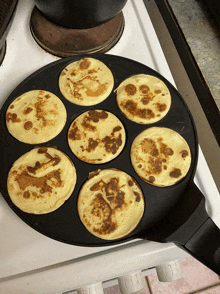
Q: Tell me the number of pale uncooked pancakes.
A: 0